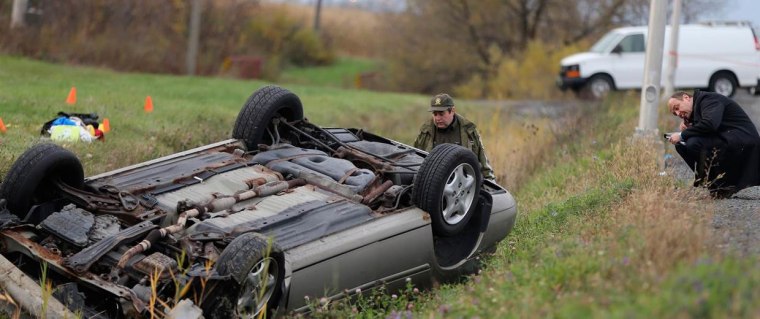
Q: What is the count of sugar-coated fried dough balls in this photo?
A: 0